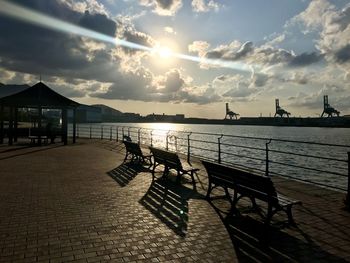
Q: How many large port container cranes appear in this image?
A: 3